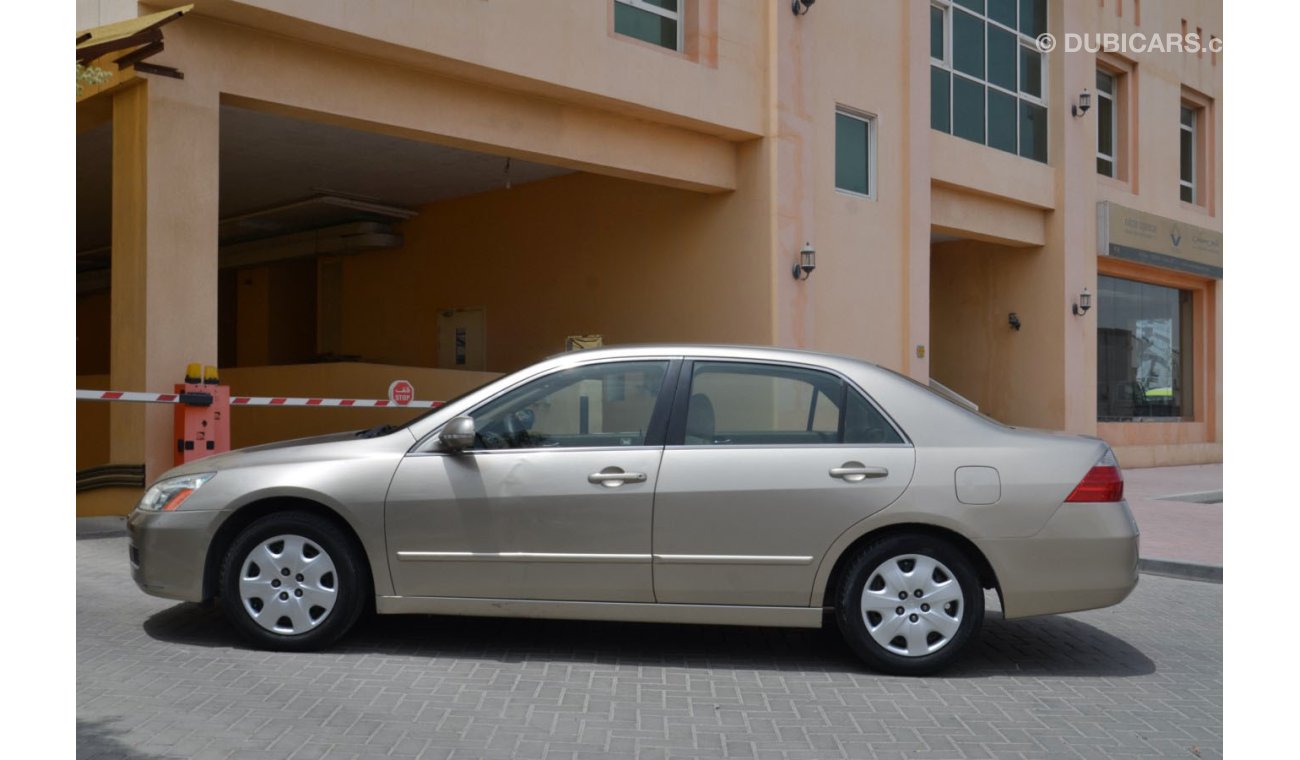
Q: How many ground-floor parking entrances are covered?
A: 1